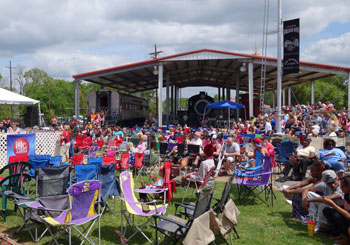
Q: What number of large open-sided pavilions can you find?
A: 1